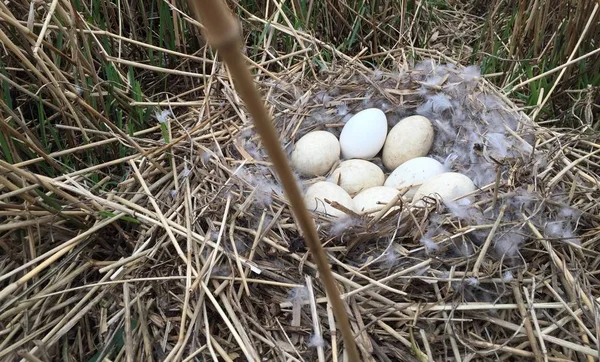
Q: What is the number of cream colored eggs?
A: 6